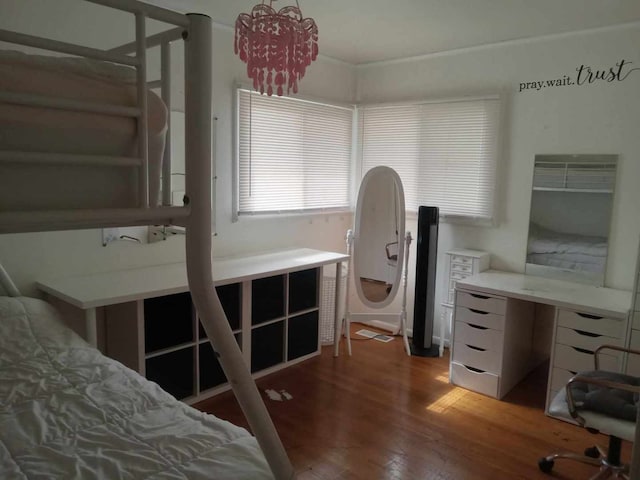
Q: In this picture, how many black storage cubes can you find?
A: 8